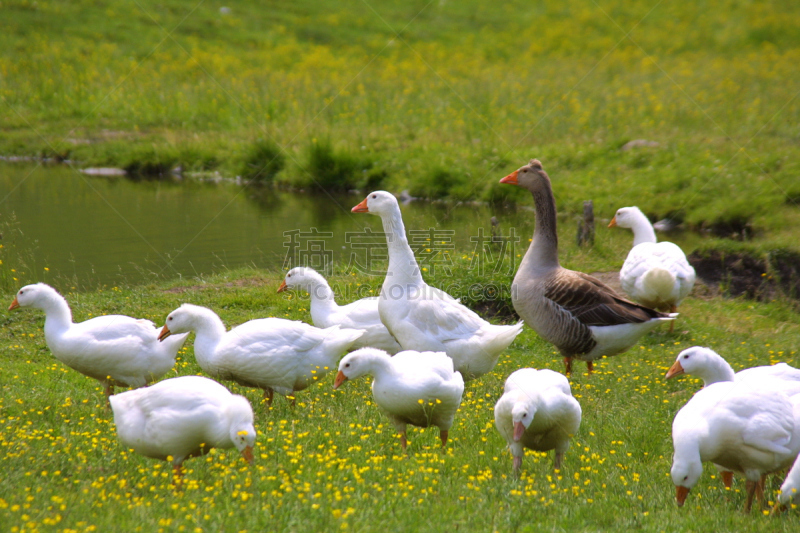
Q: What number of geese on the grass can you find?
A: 12